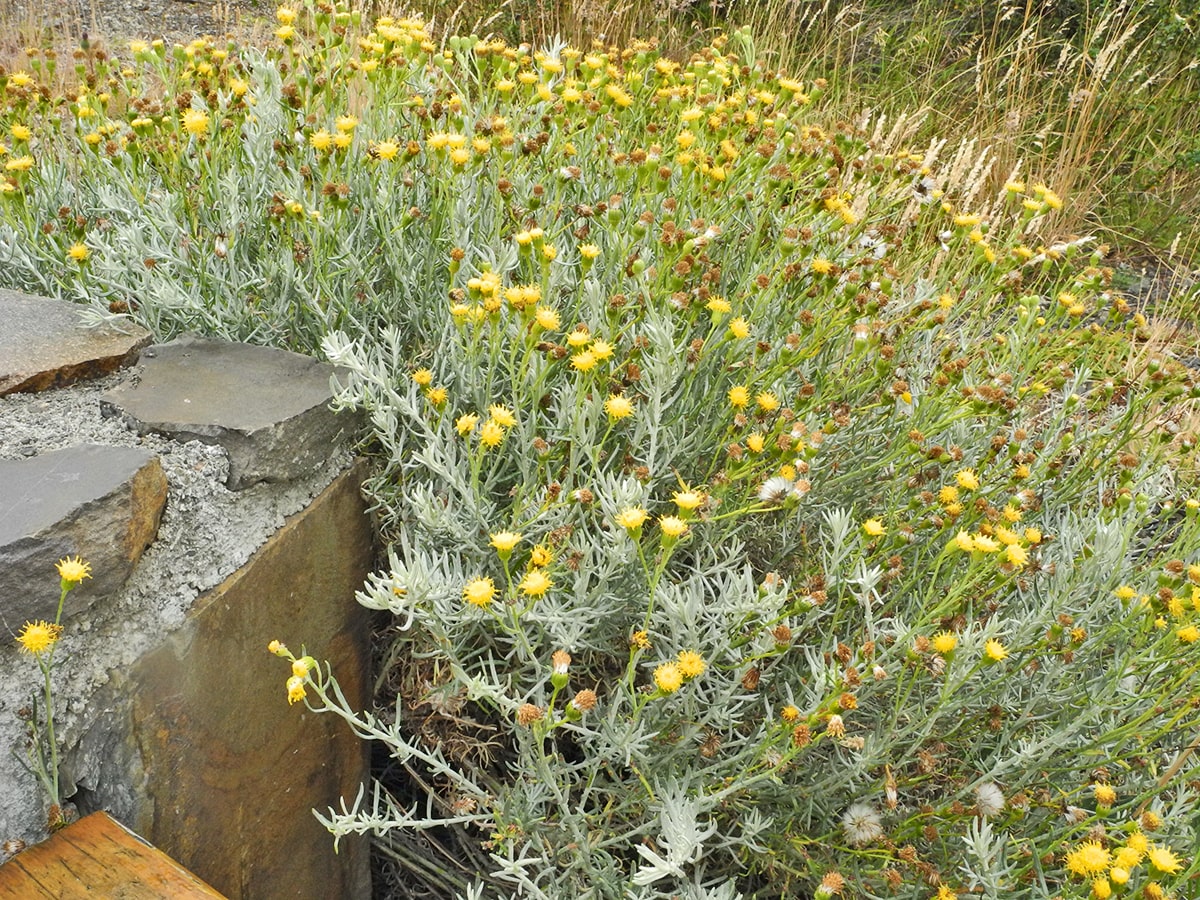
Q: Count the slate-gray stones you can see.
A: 3